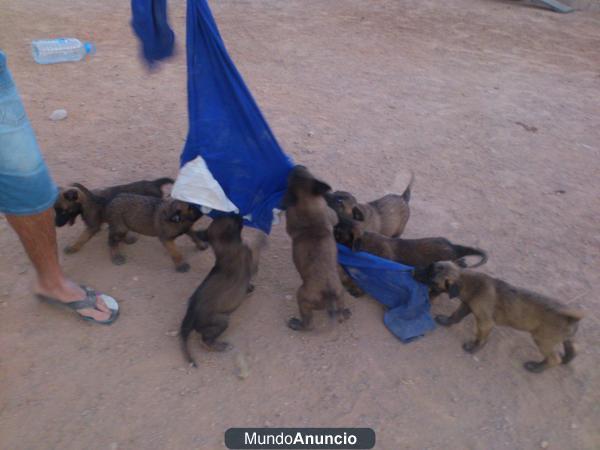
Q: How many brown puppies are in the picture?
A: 7